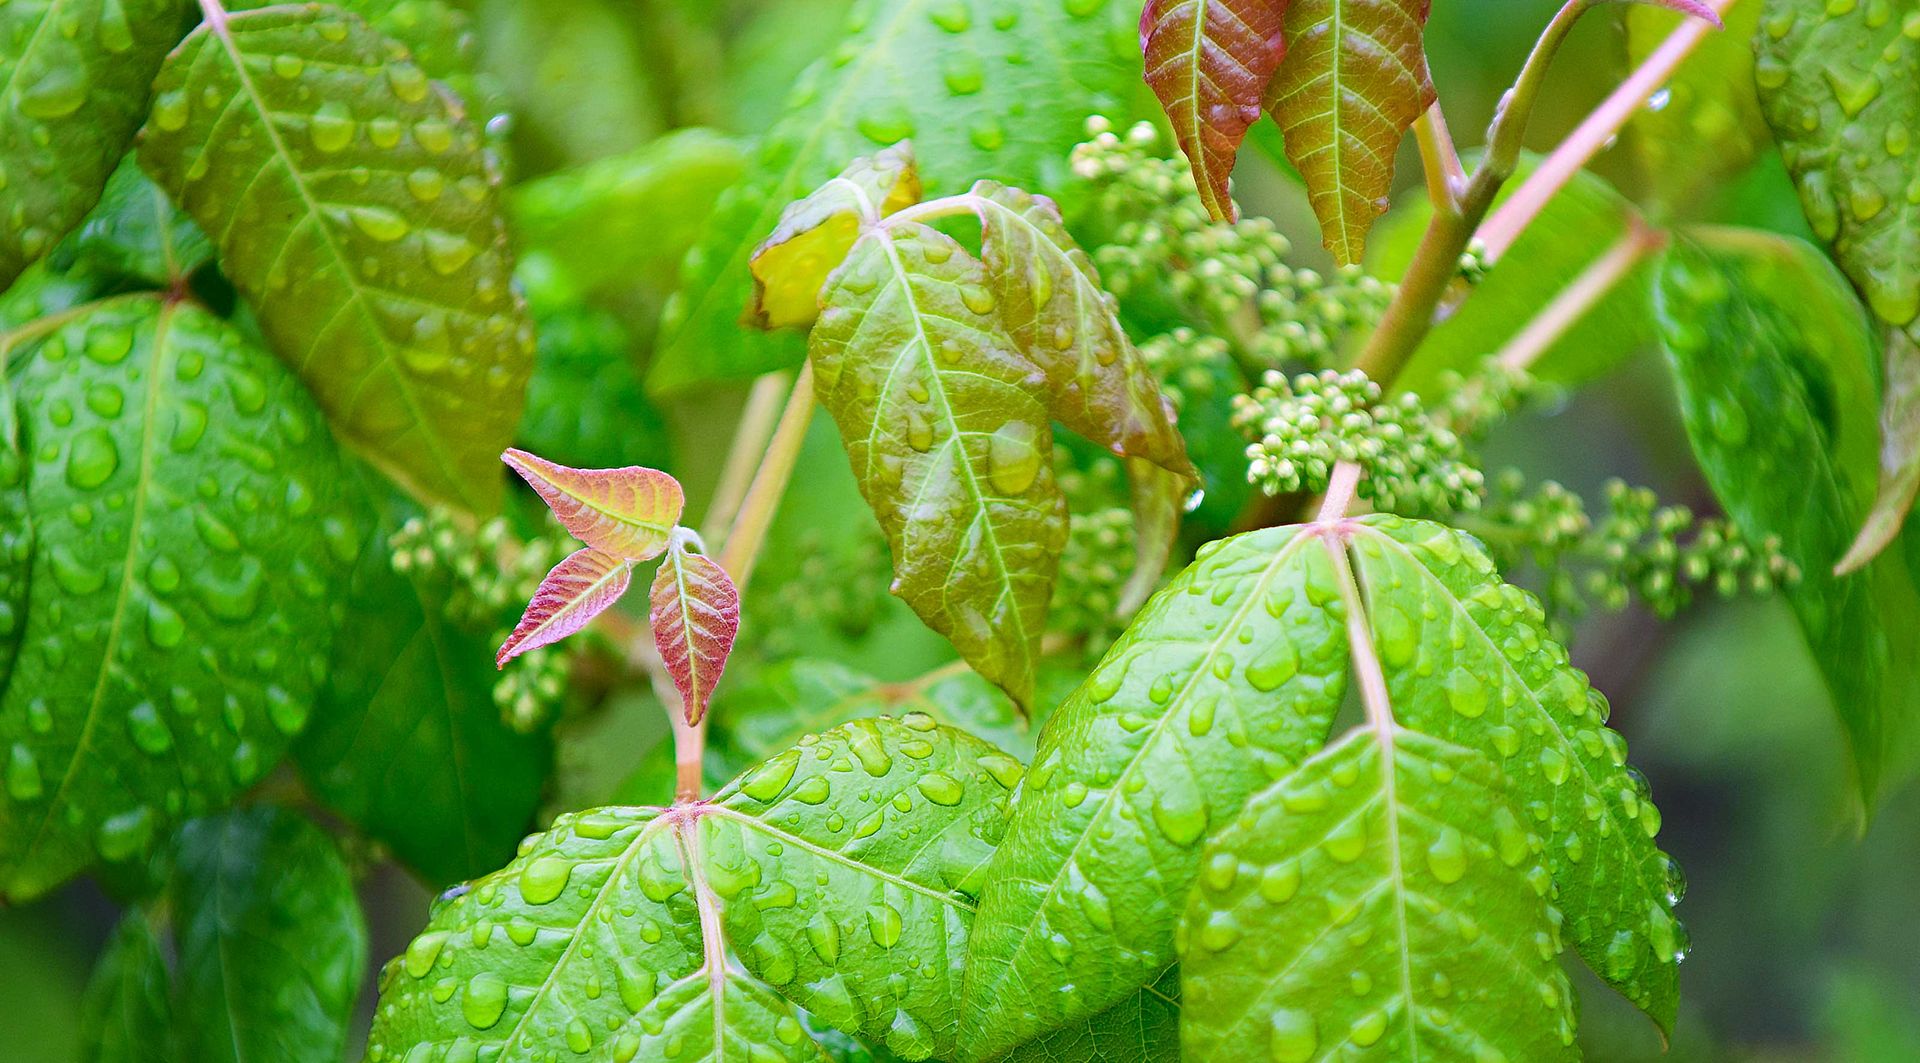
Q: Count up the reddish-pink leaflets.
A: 3